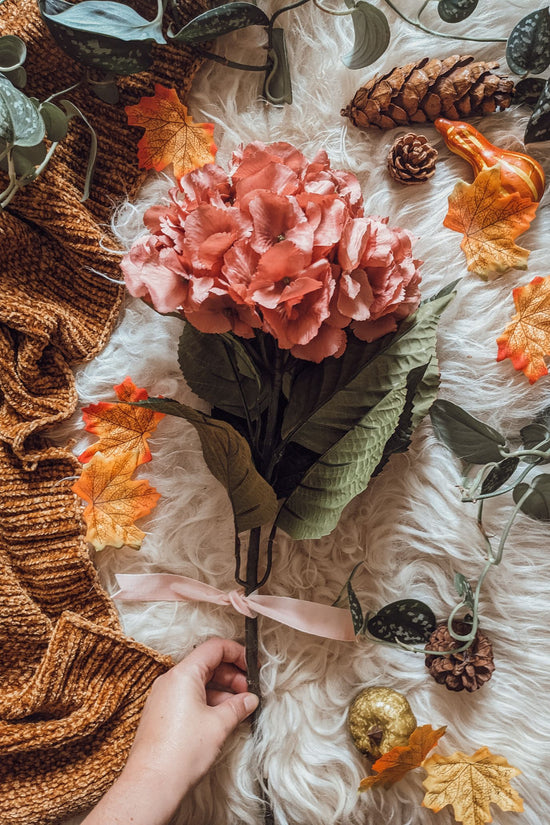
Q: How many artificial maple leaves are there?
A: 7